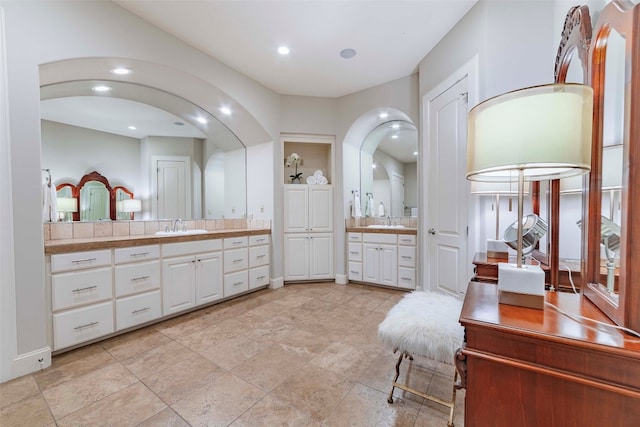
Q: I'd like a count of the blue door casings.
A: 0